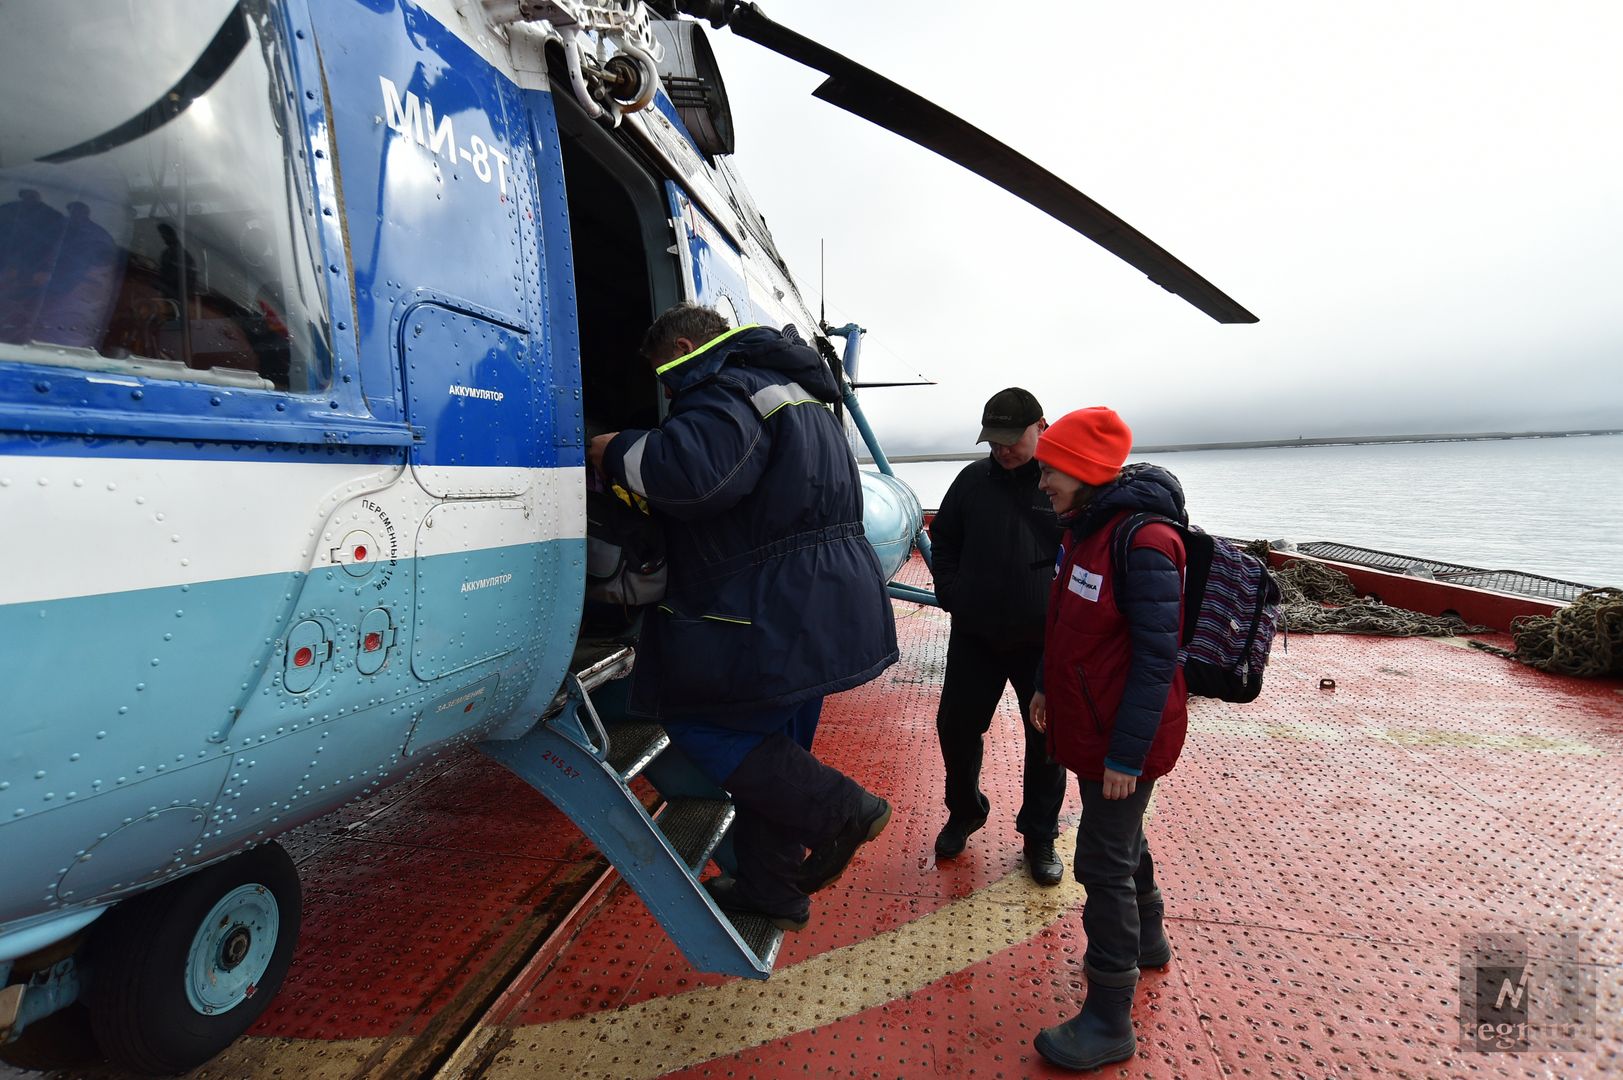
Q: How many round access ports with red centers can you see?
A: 3